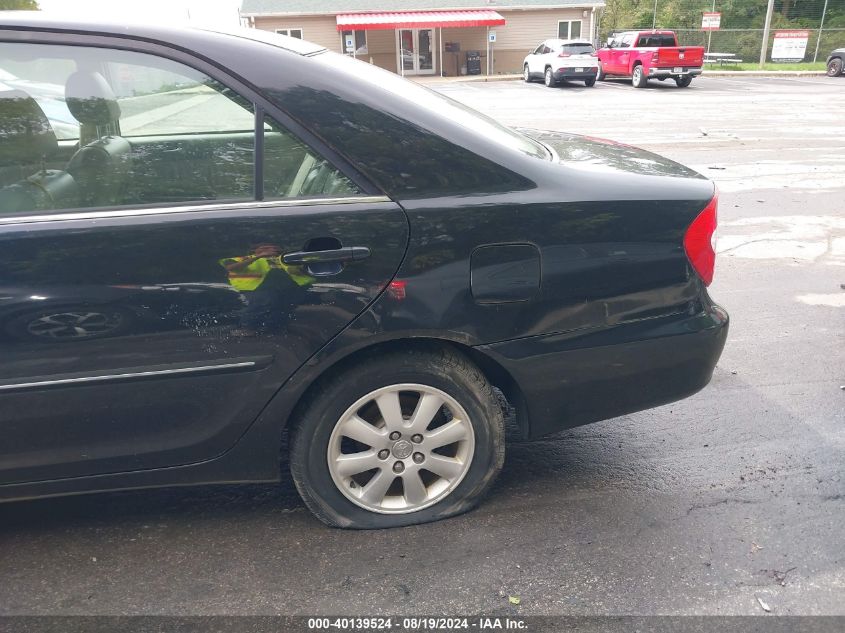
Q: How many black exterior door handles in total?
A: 1